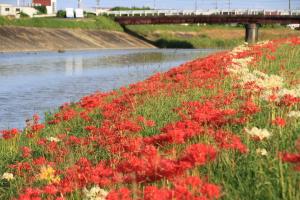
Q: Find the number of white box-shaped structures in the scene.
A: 2